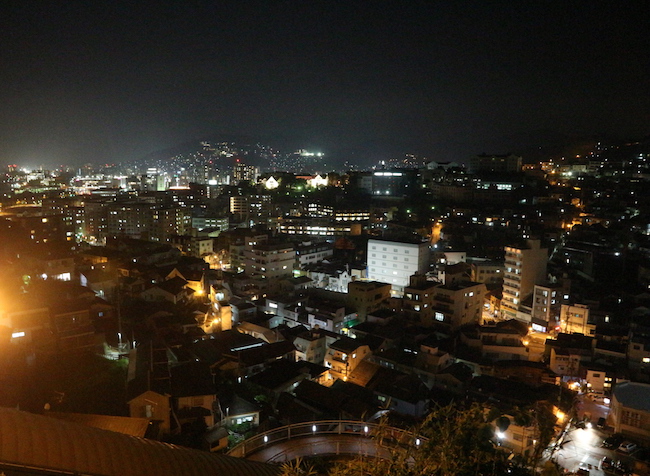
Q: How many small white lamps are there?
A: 4